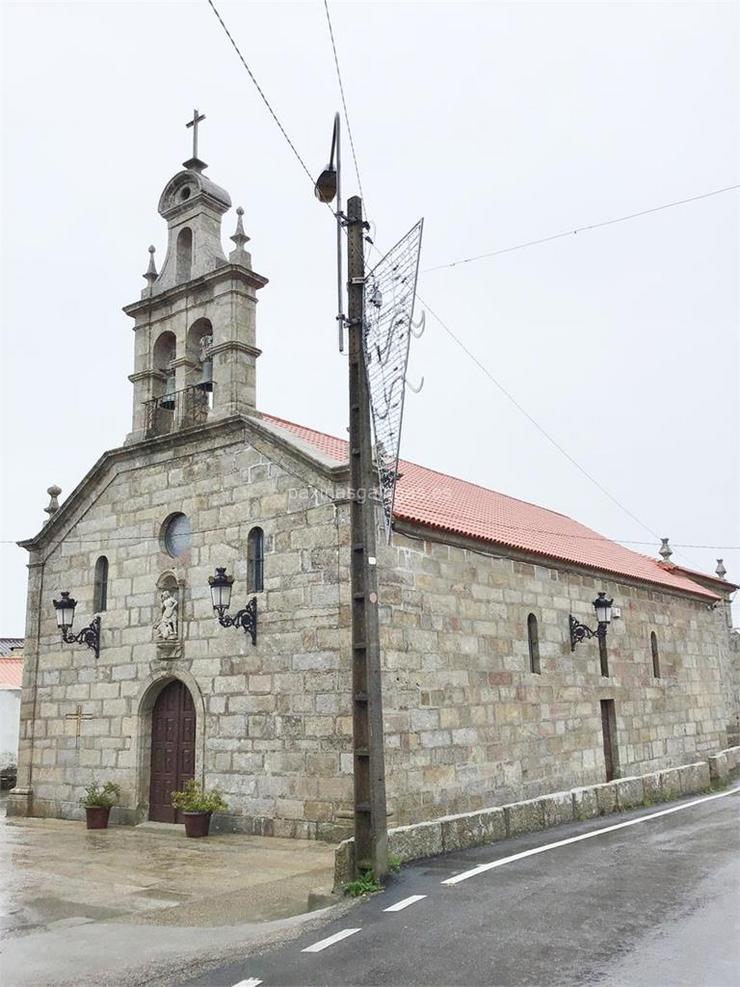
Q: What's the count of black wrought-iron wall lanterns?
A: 3